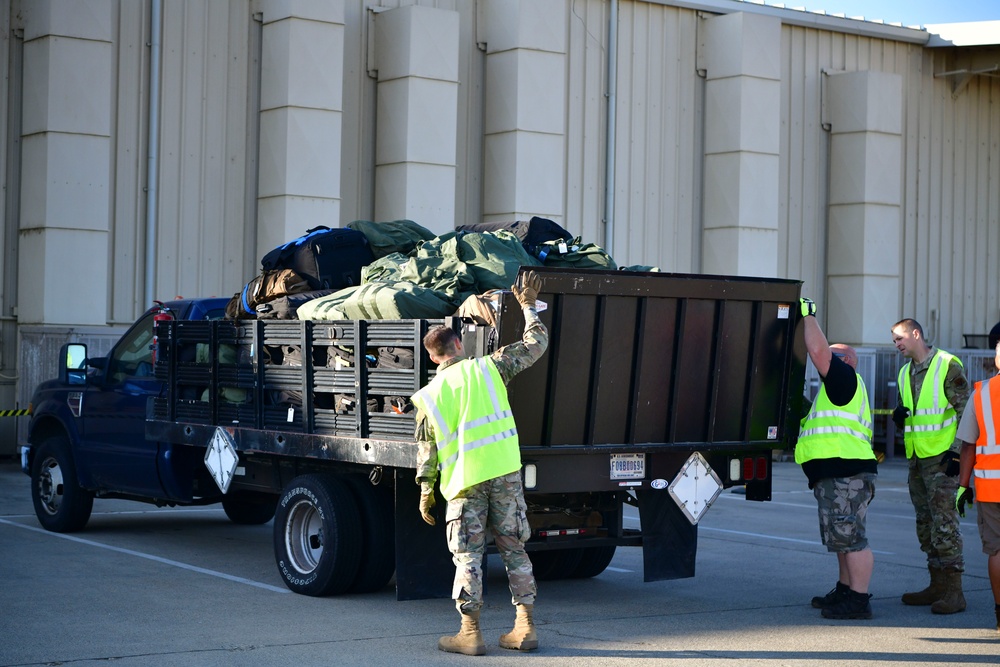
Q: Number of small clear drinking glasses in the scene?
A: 0